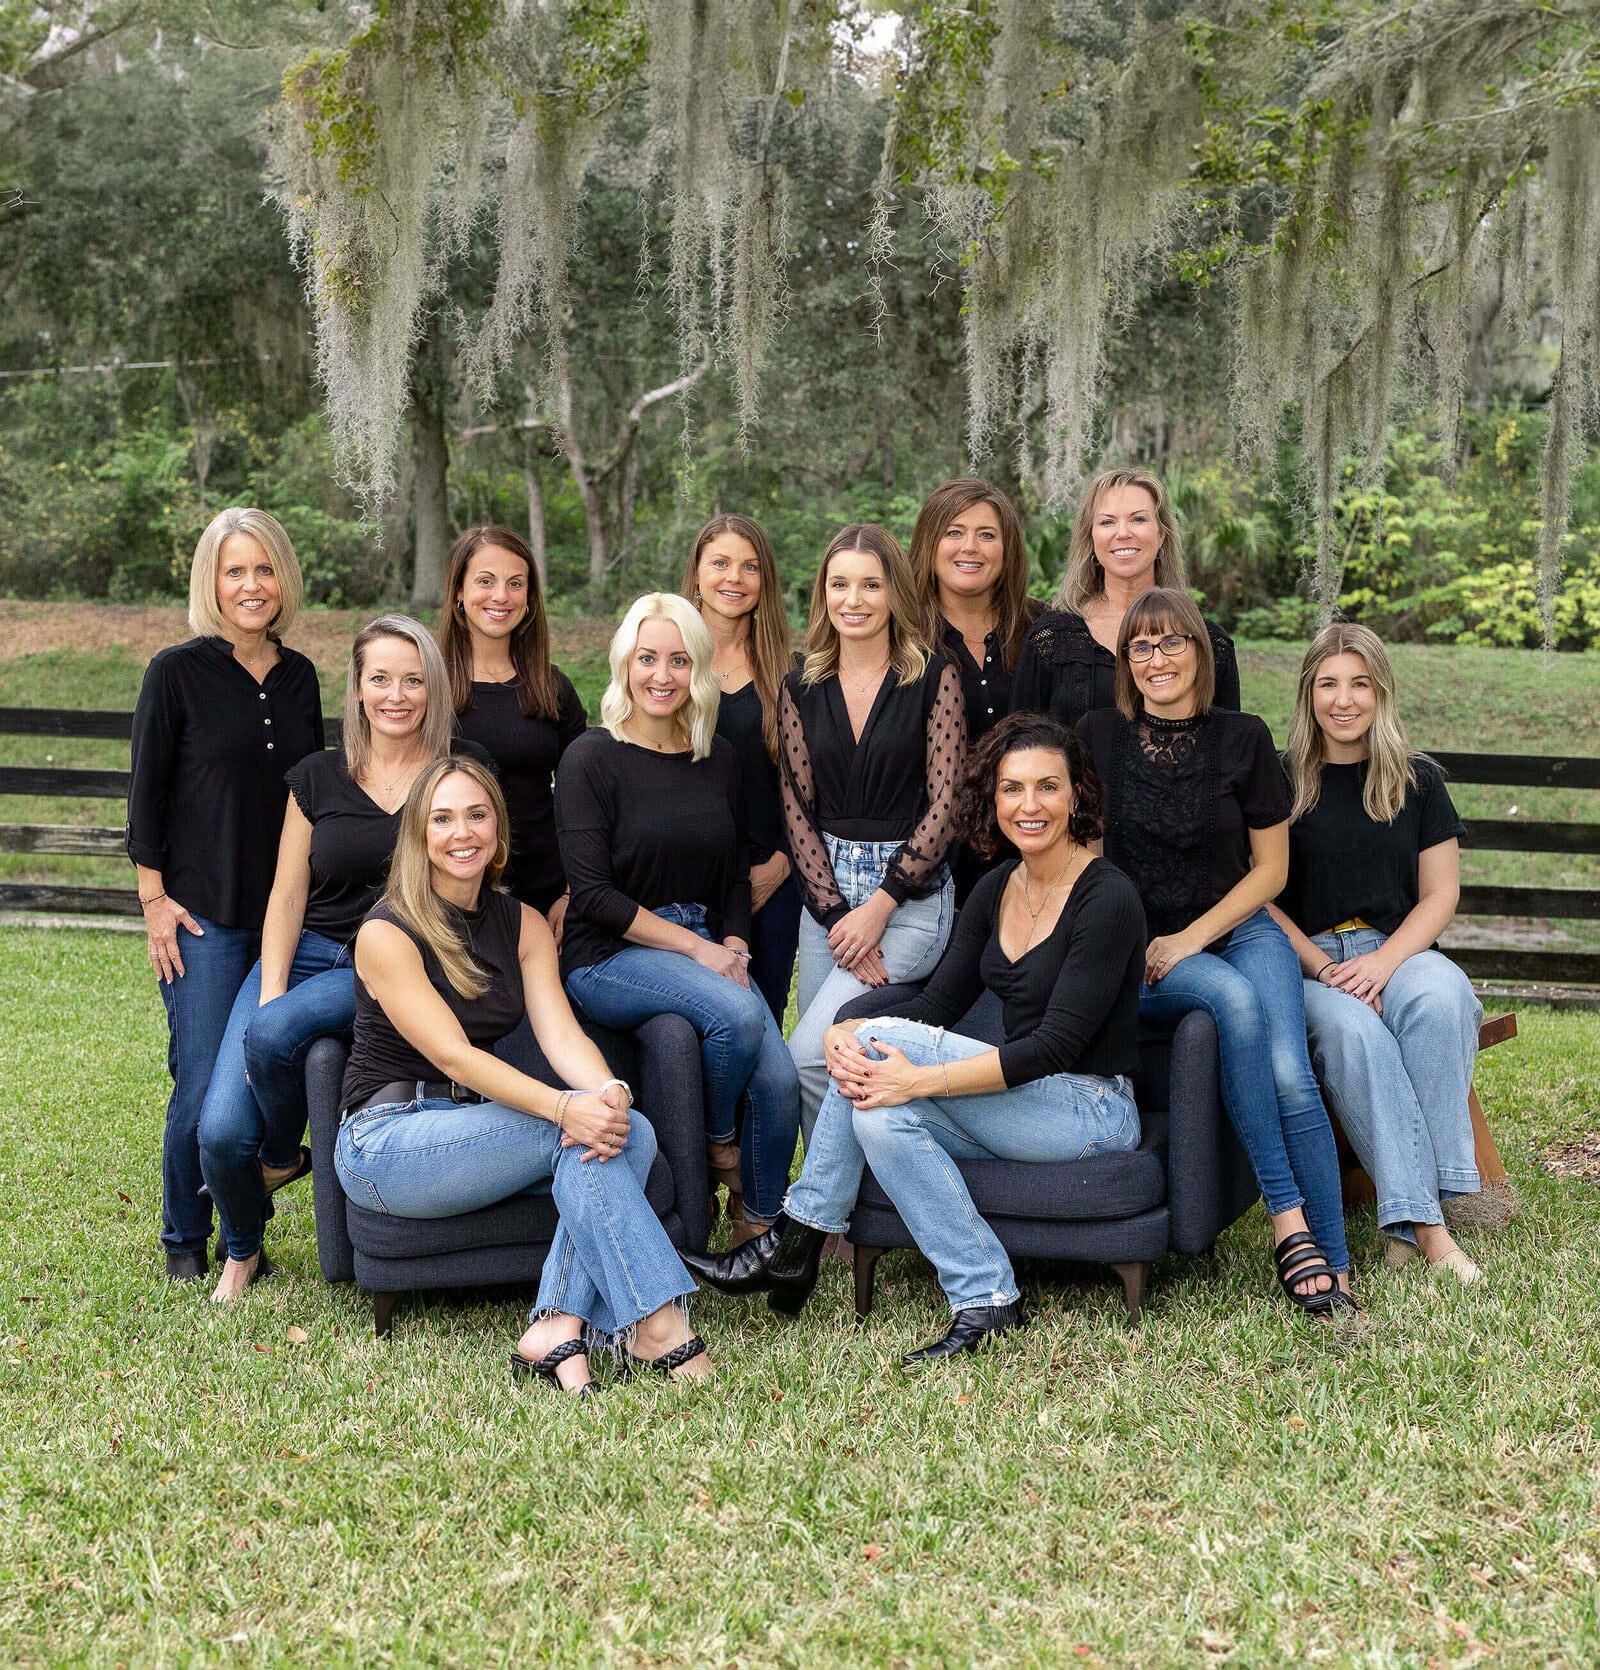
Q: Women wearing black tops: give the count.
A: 12